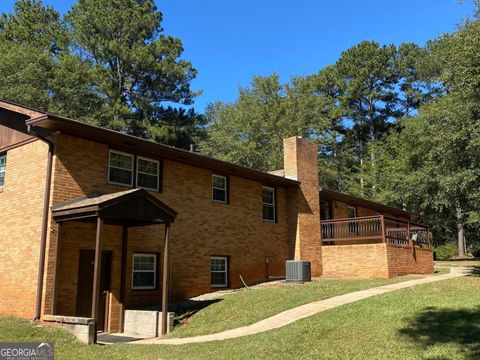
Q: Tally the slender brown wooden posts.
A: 4